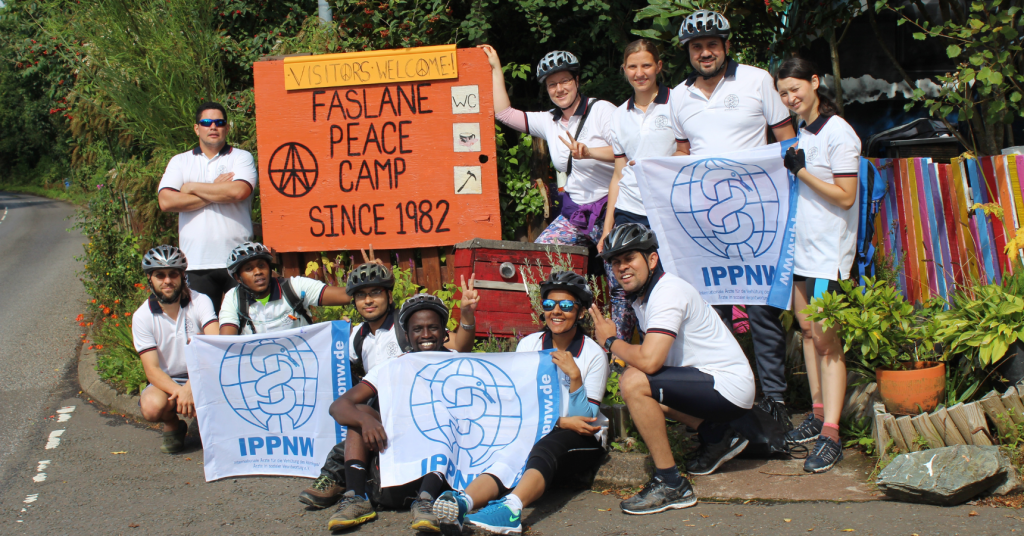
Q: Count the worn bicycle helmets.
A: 8